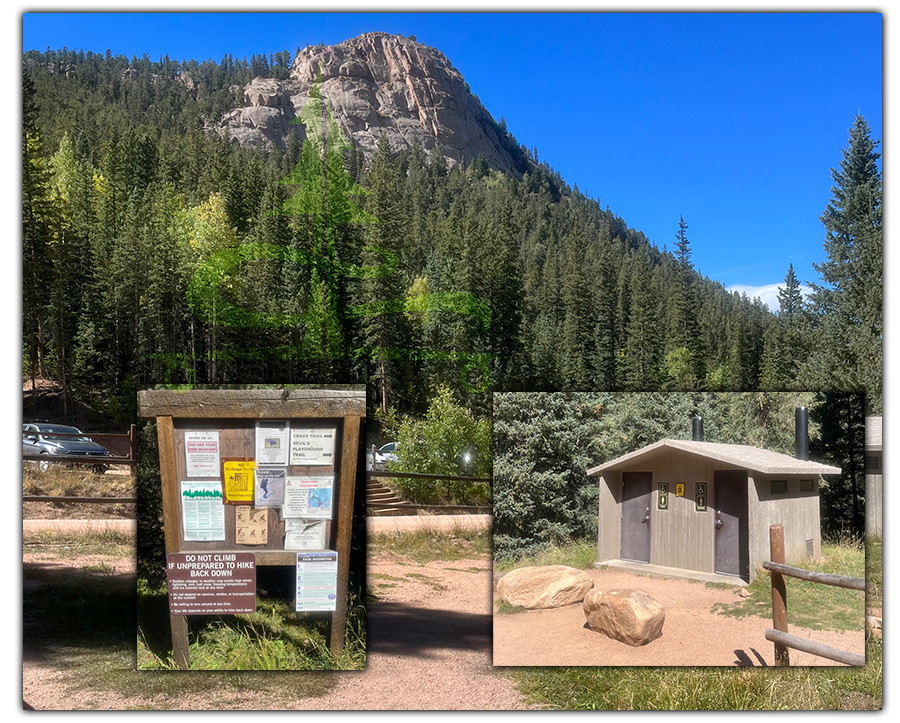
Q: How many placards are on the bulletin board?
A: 11